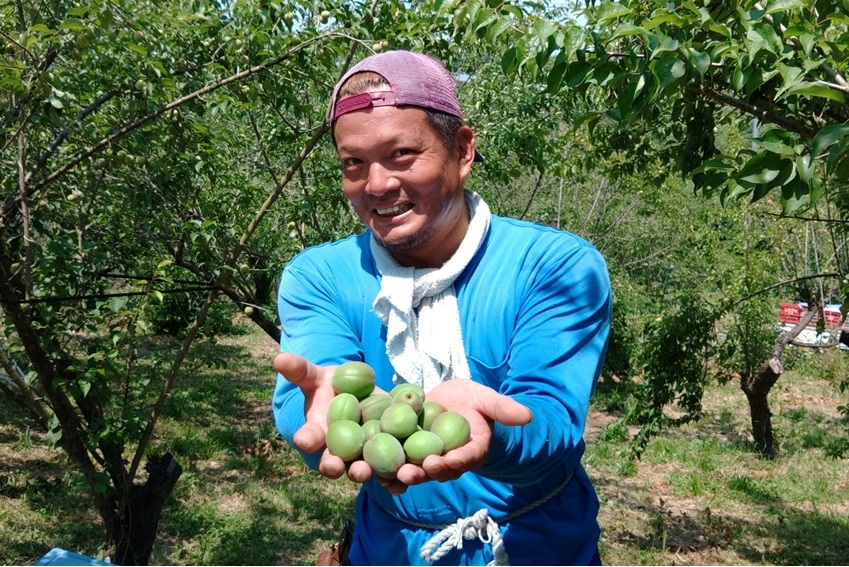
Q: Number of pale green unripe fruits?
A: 12